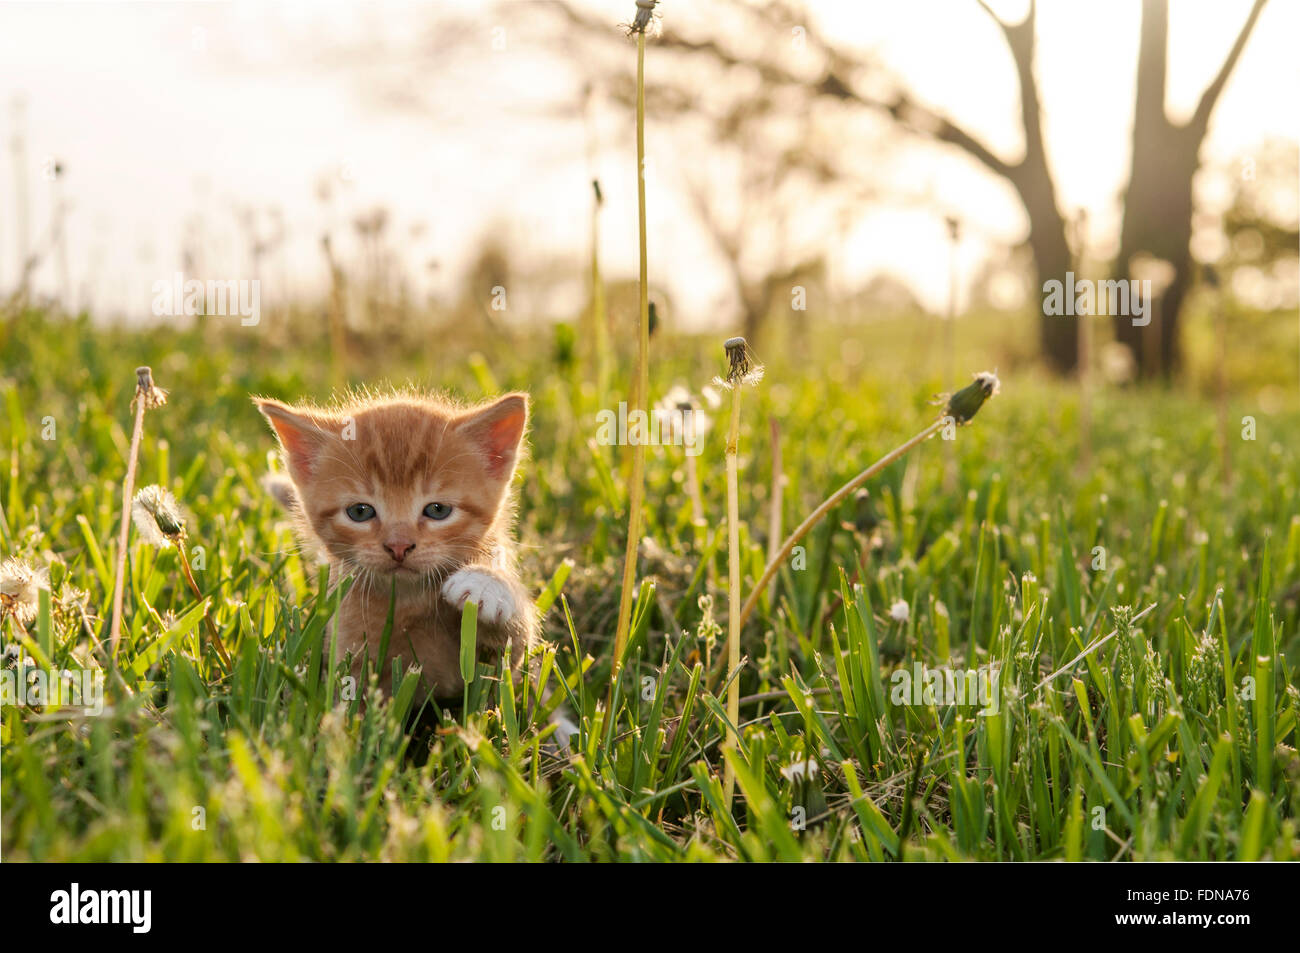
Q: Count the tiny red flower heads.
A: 0